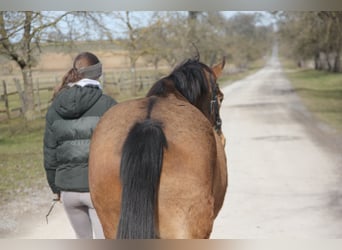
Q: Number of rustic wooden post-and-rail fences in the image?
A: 1